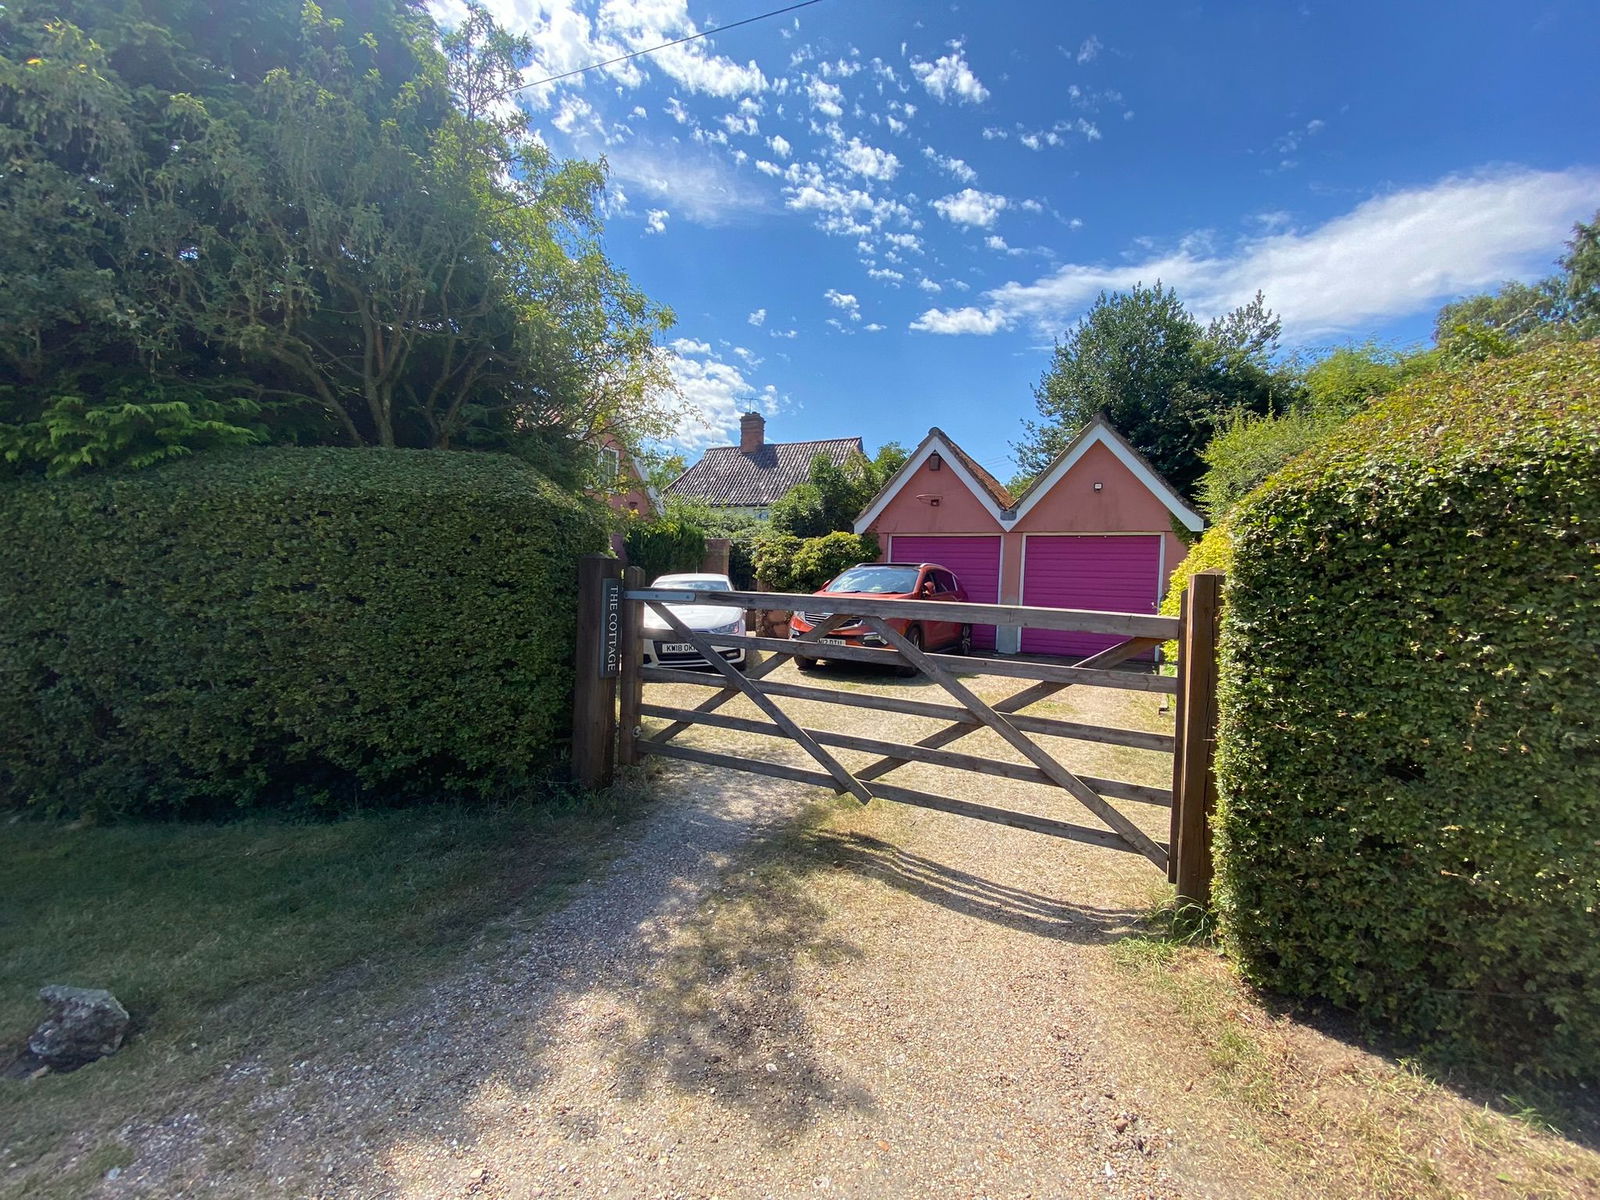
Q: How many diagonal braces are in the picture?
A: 4